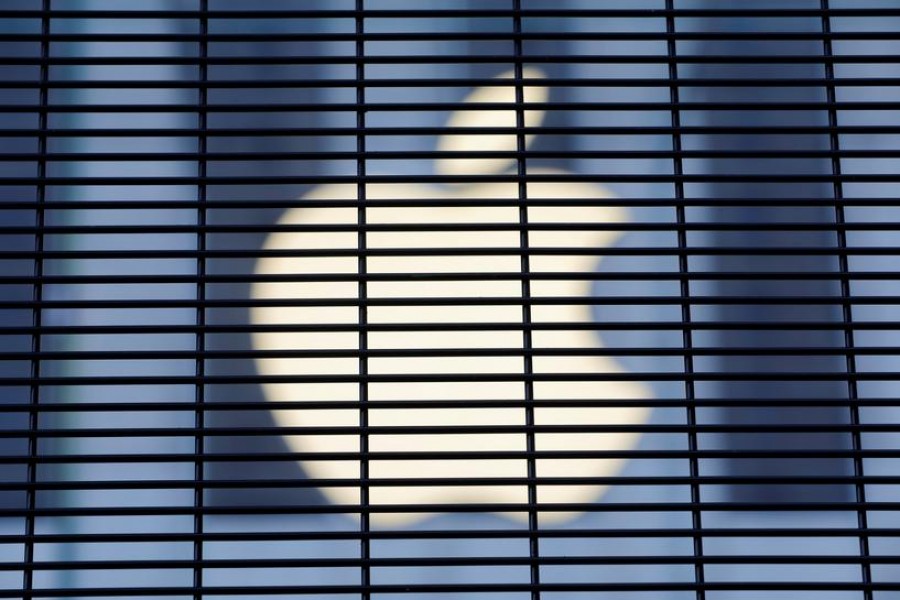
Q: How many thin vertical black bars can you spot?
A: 6